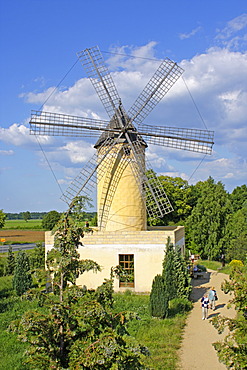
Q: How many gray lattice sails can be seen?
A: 6